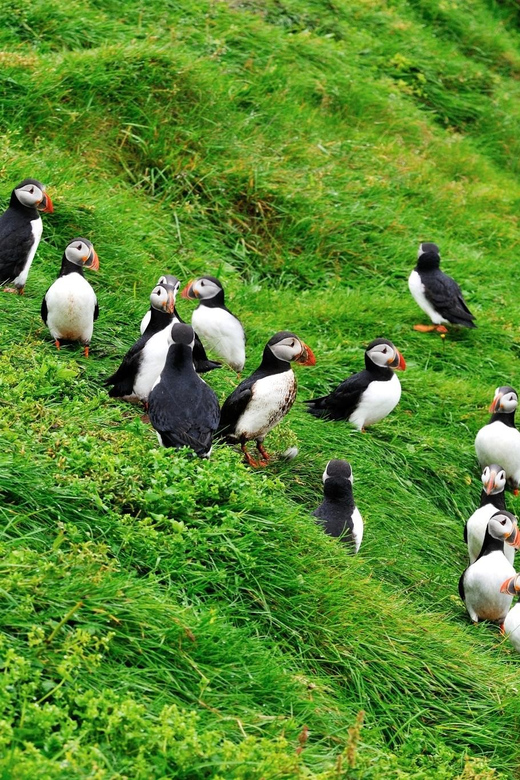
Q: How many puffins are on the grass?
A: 14